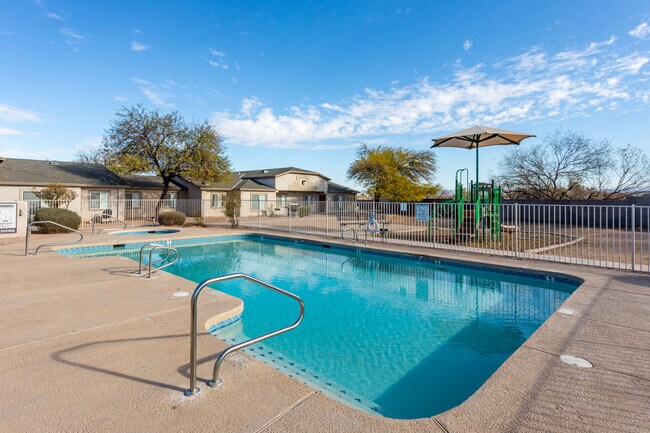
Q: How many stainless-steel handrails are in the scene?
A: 7